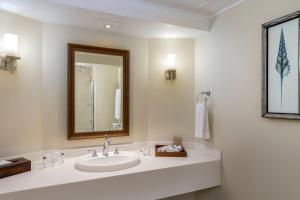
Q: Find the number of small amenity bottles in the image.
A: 2